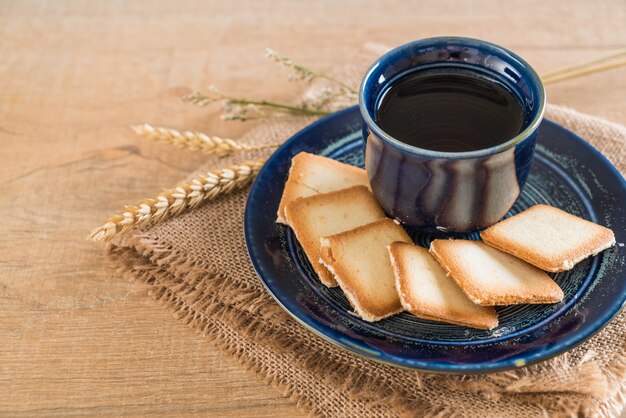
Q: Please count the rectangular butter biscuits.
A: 6